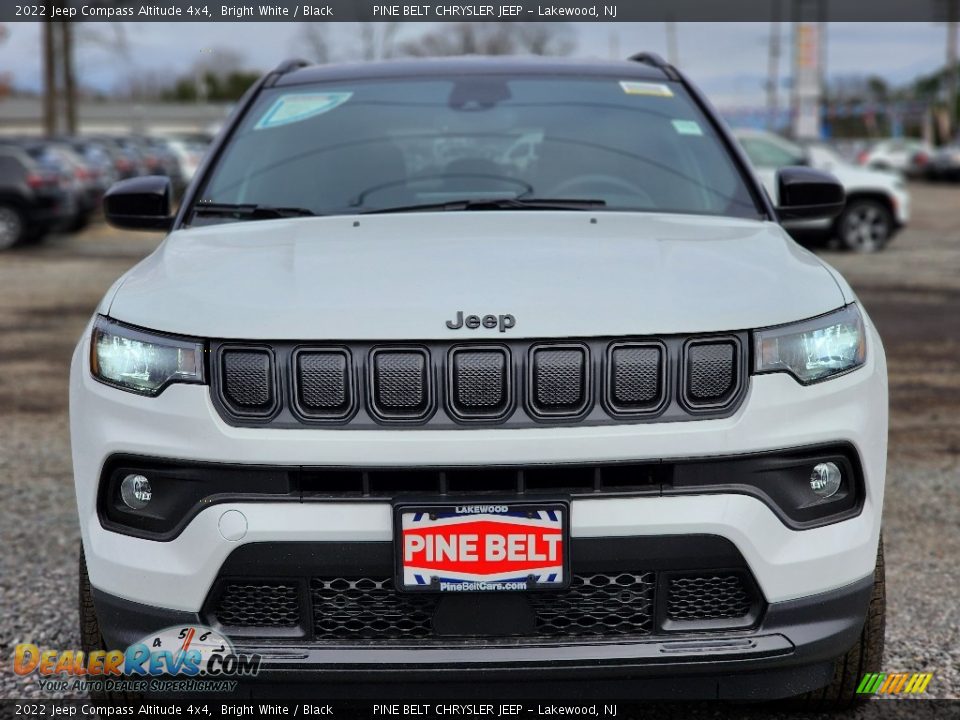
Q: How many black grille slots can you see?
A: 7